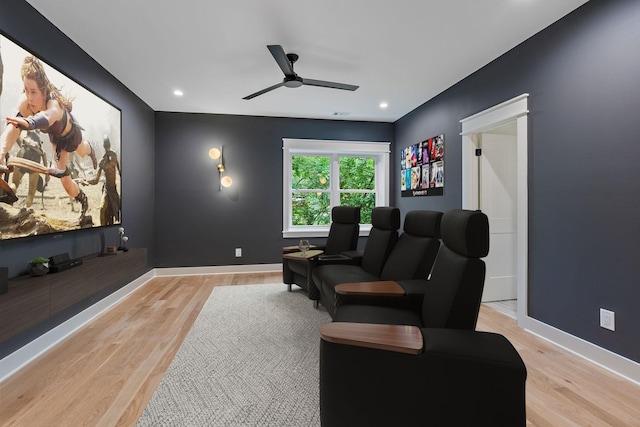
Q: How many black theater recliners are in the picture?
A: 4